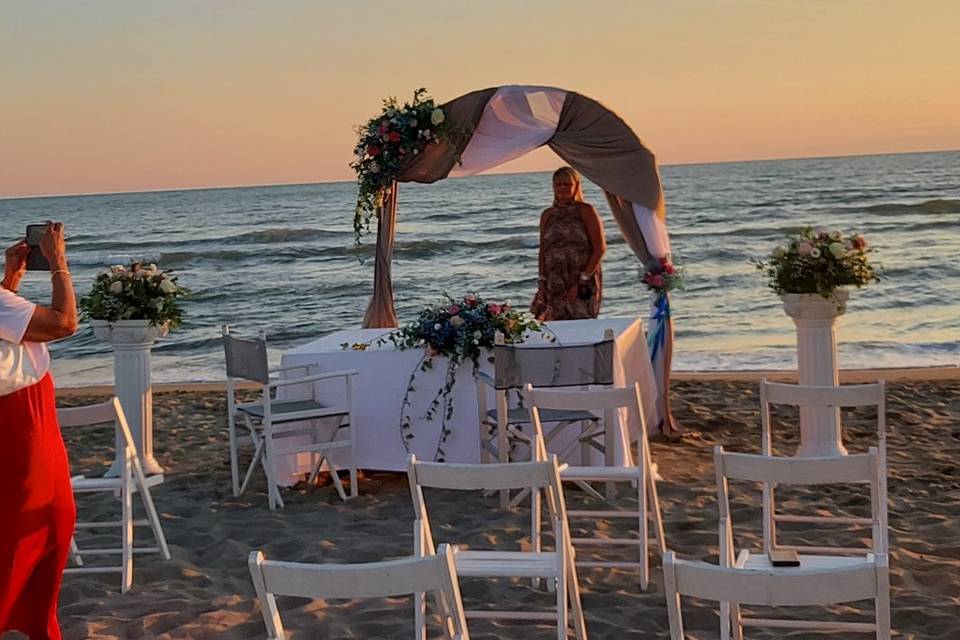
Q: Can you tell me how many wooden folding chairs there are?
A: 7